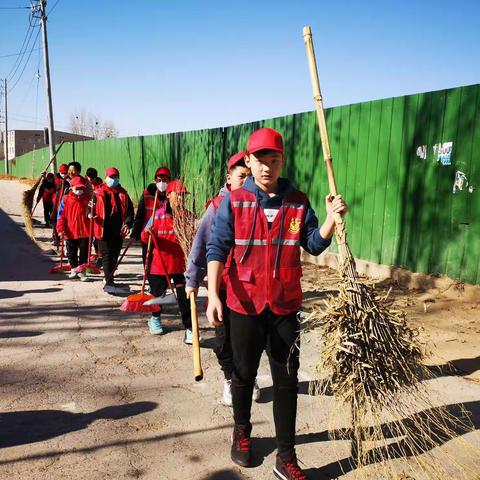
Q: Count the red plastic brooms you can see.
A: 3